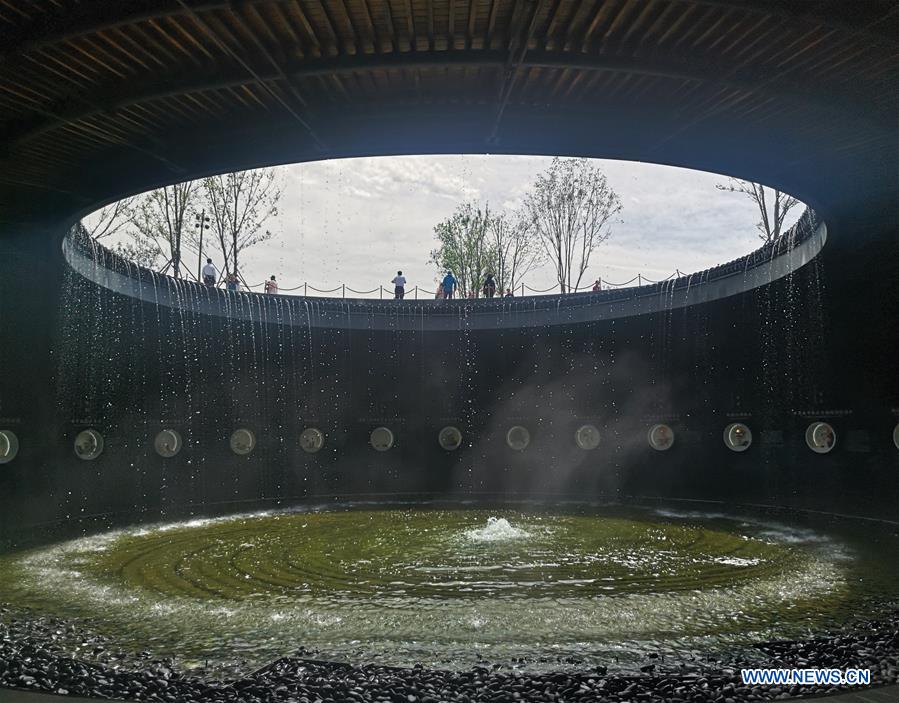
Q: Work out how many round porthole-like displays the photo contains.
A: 13